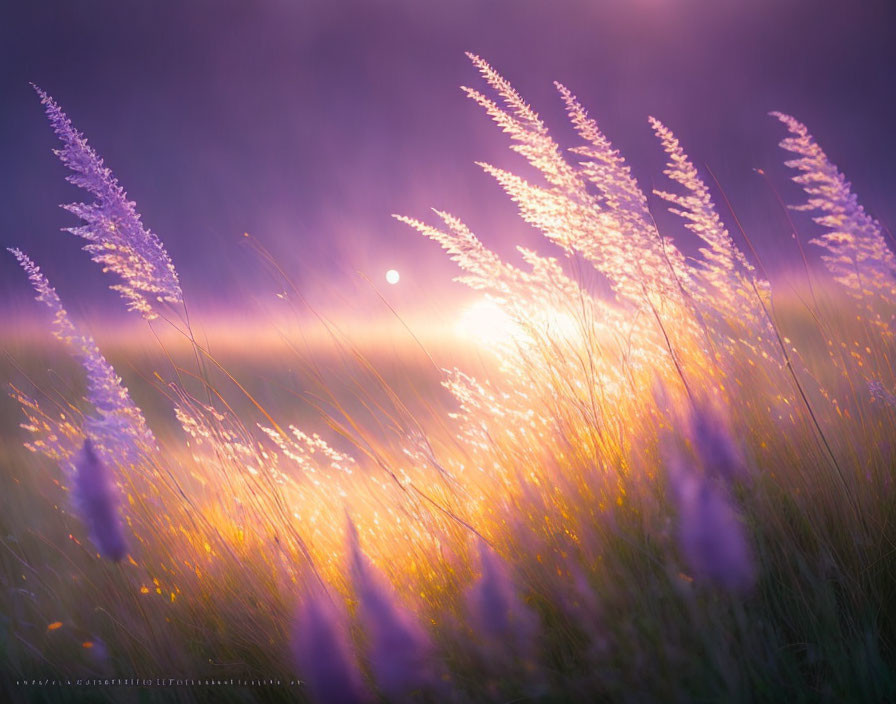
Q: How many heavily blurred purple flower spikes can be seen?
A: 6